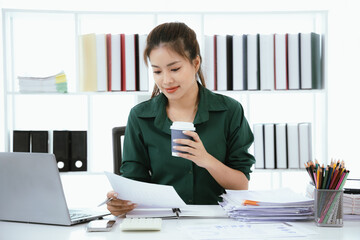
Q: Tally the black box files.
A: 4